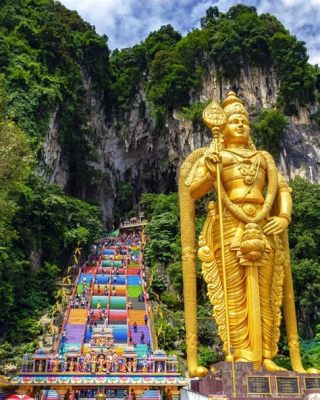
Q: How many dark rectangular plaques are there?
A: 3